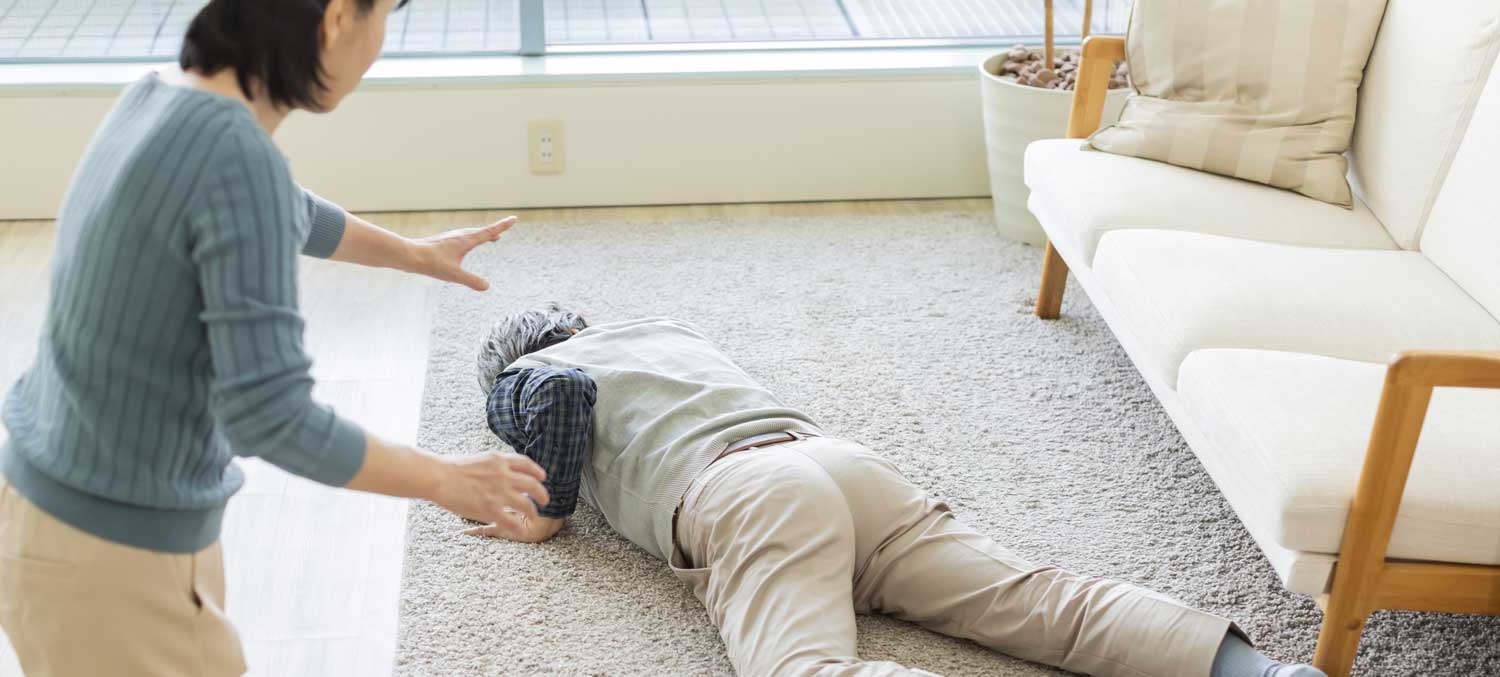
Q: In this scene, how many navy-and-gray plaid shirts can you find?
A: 1